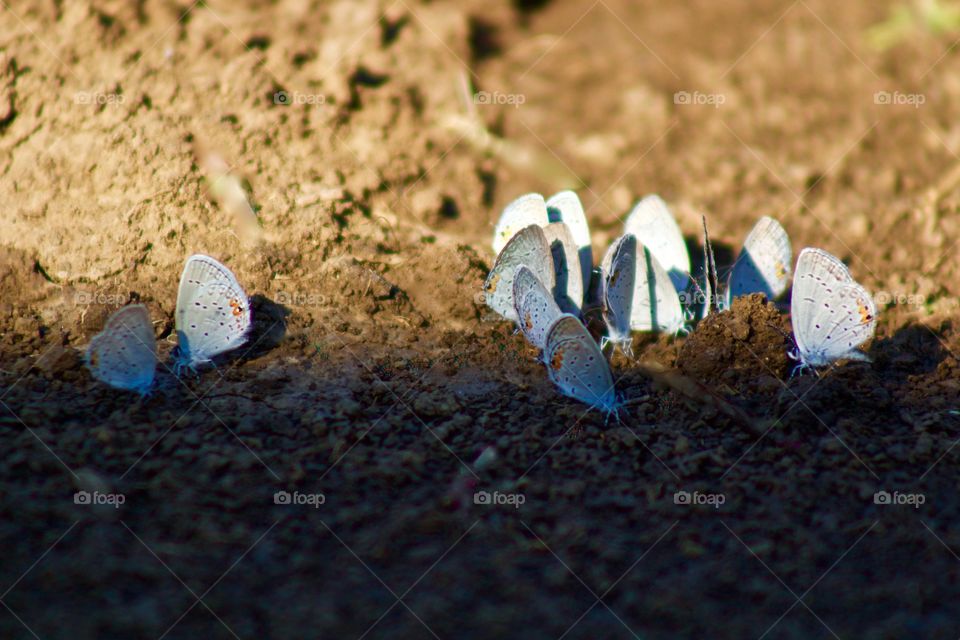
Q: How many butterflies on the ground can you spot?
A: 14